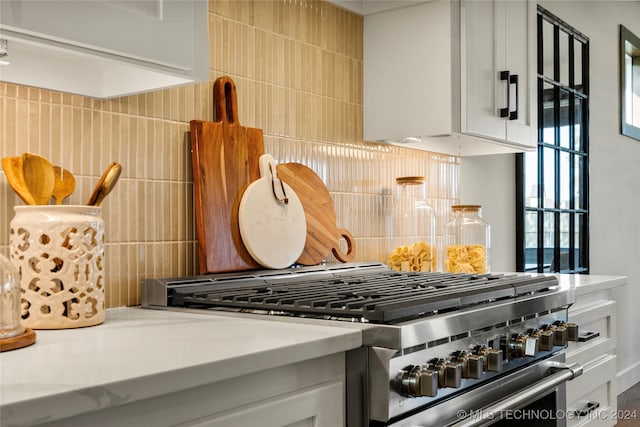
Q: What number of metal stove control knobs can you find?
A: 8